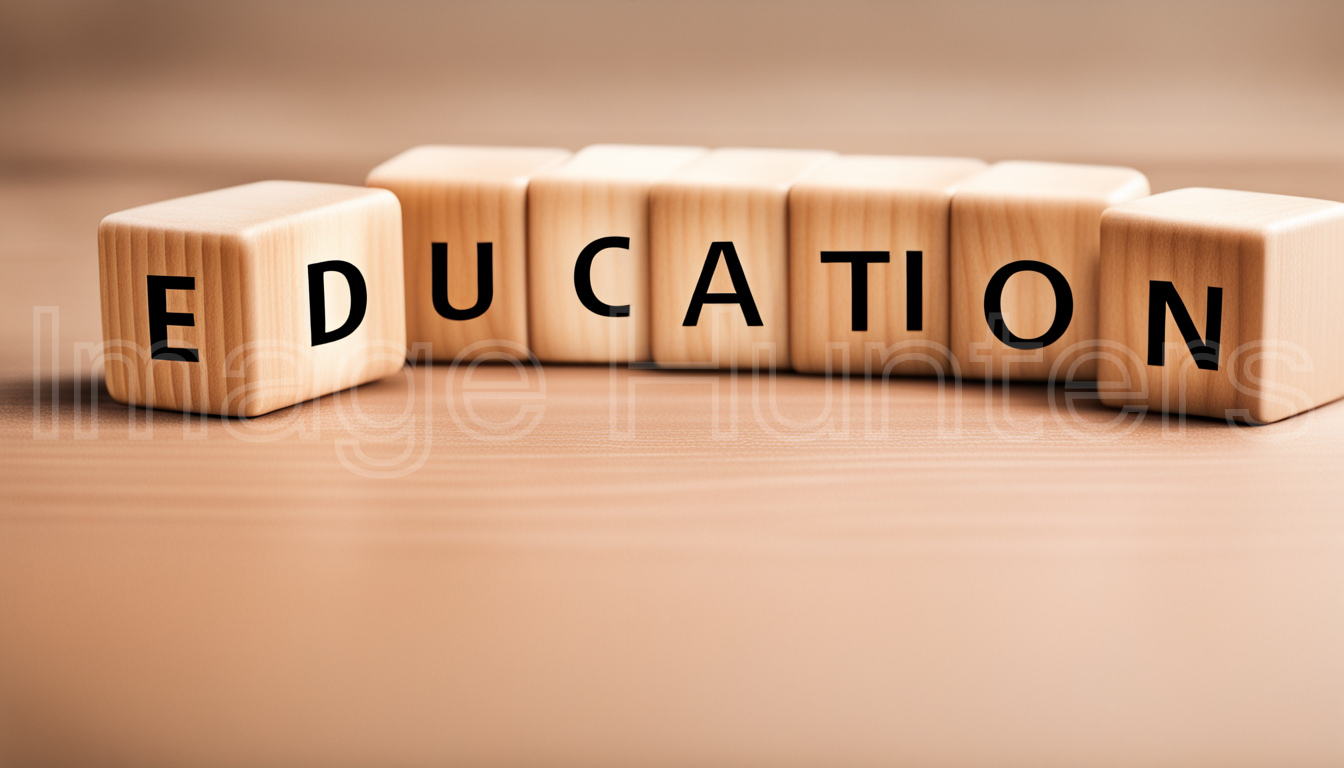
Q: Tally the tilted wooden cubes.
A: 2